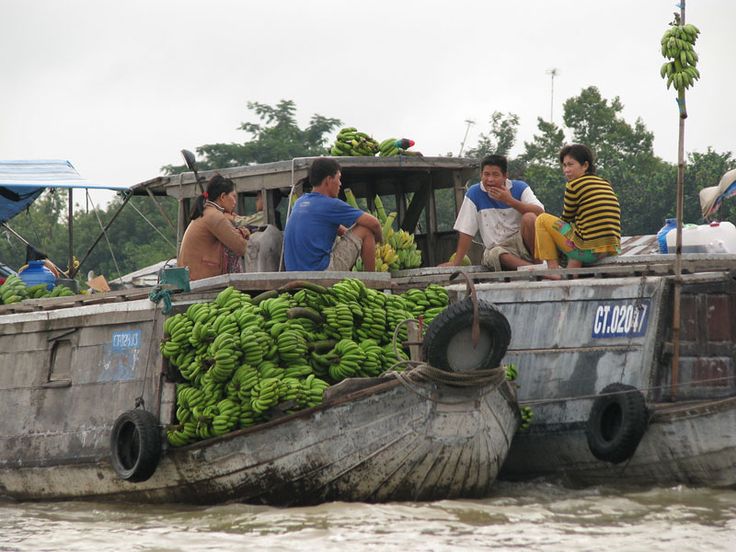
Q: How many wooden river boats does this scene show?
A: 2